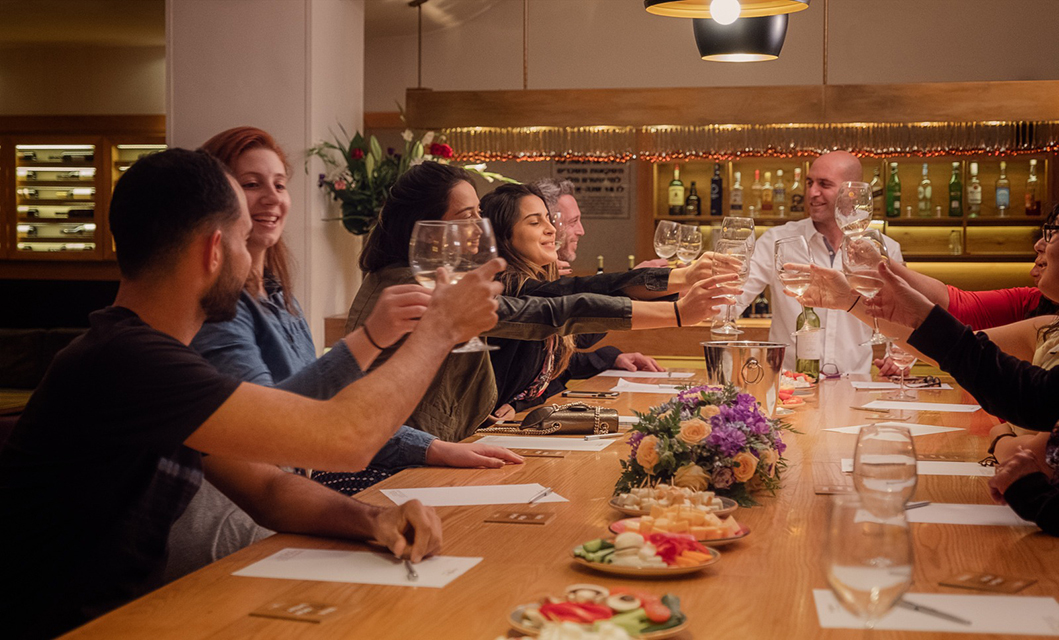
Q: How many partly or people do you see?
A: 9